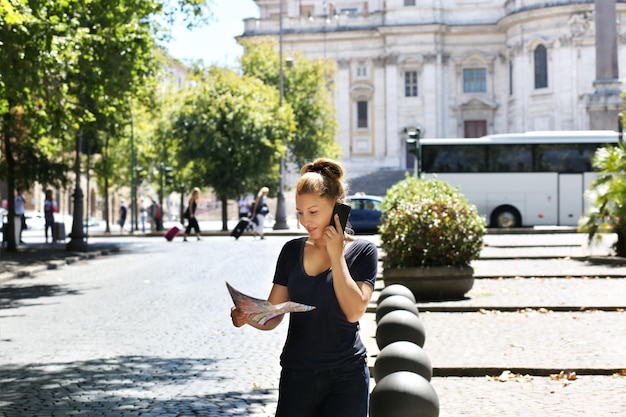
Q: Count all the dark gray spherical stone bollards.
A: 5